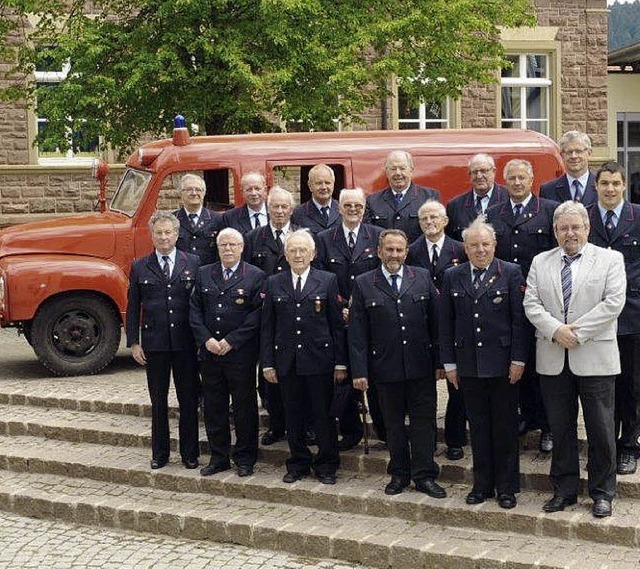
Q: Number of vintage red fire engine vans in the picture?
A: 1